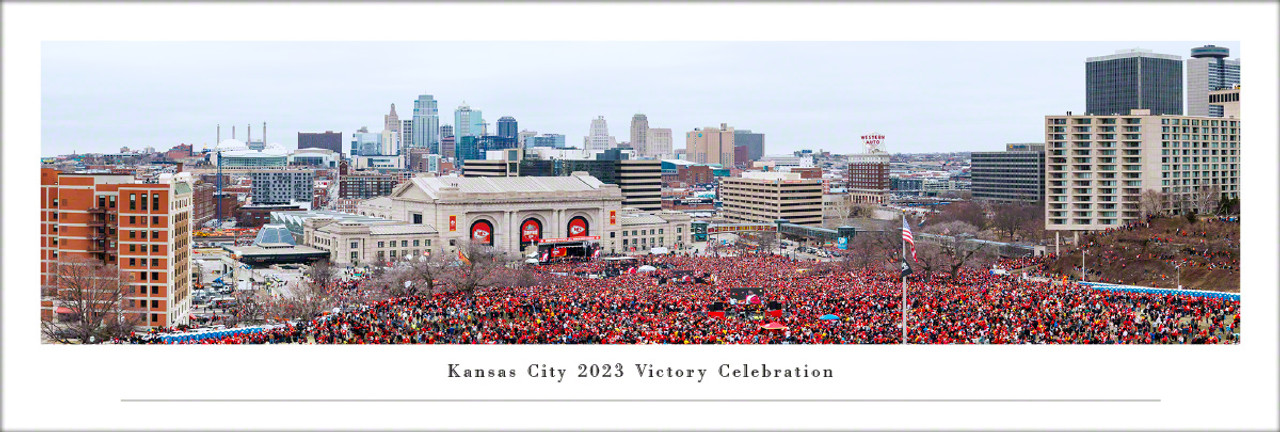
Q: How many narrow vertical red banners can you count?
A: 2